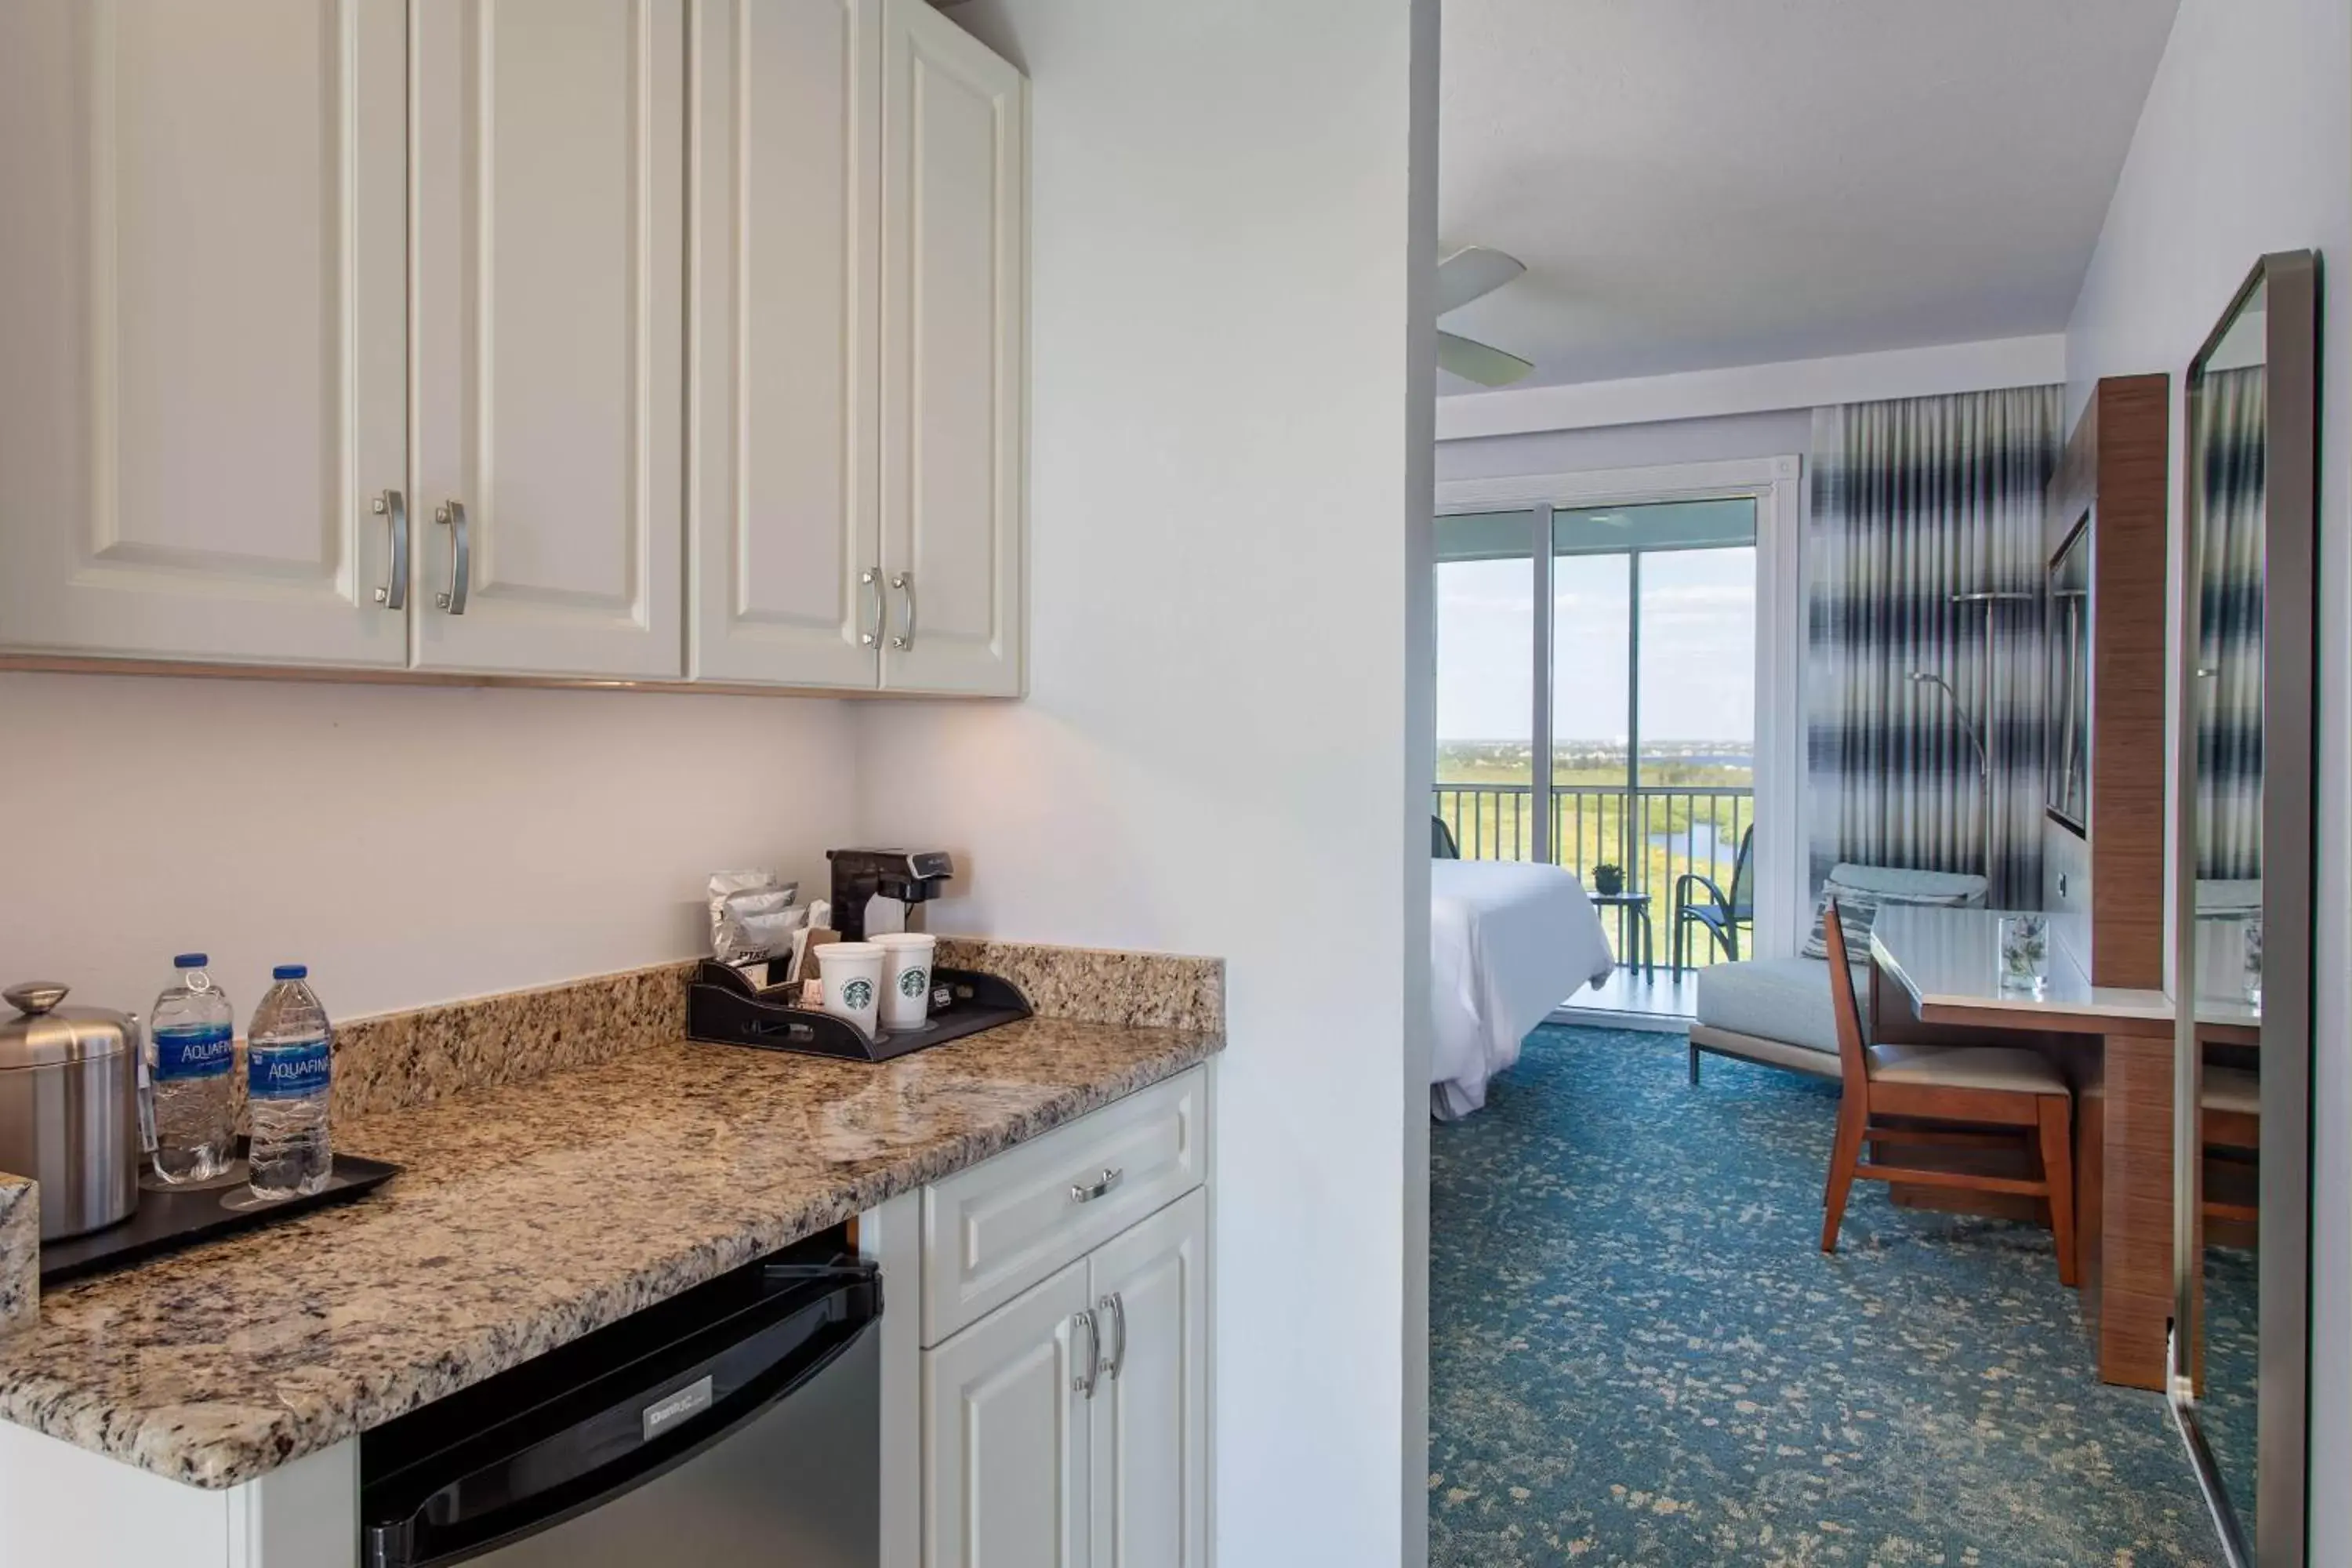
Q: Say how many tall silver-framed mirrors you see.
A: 1